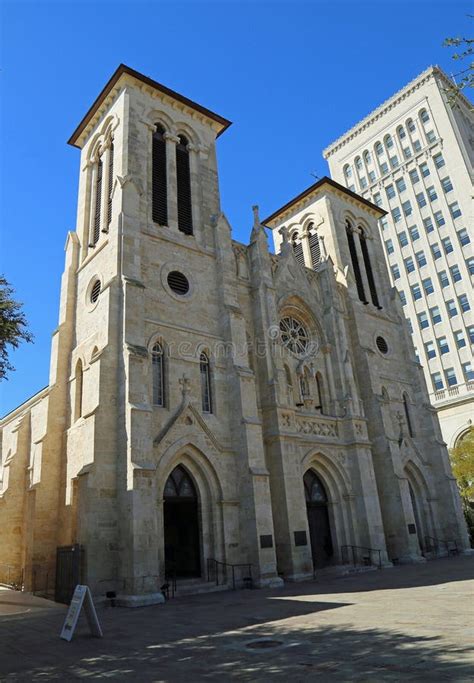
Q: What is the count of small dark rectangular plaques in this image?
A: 3